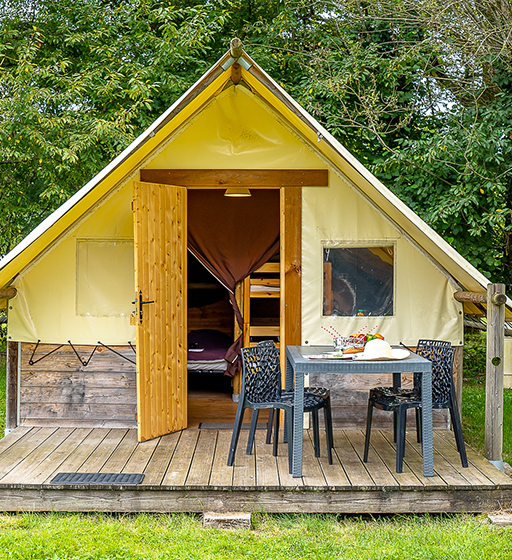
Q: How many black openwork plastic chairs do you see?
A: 4